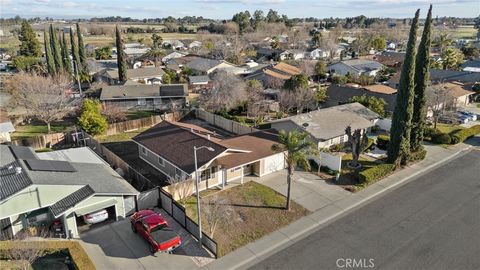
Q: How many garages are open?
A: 1